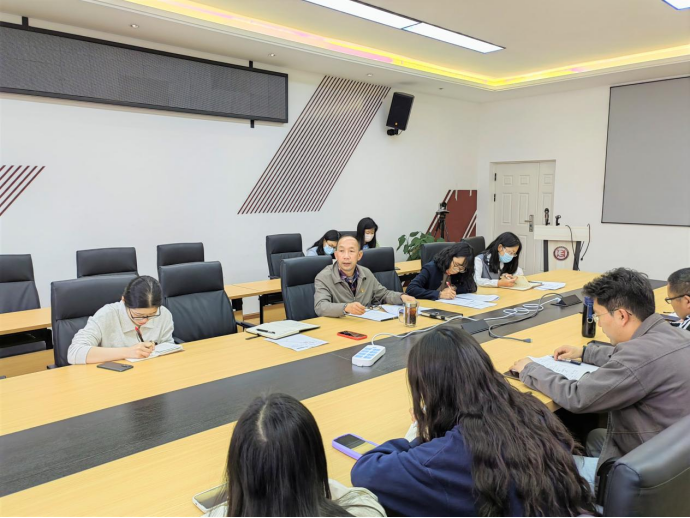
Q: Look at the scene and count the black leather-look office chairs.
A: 12